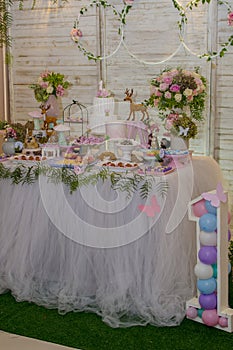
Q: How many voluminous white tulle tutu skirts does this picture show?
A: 1